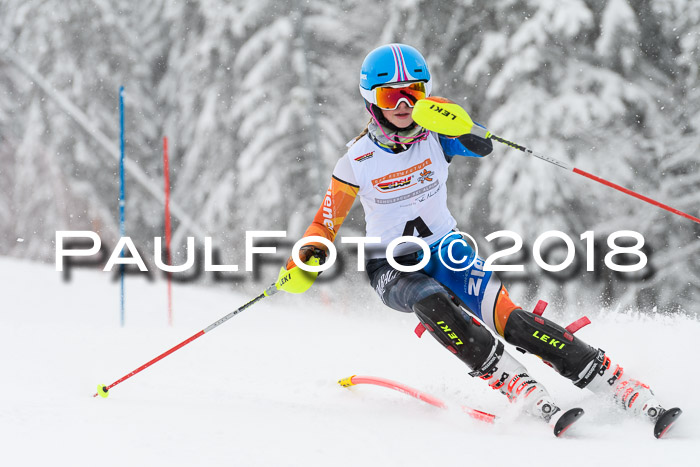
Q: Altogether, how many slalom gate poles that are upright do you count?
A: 2